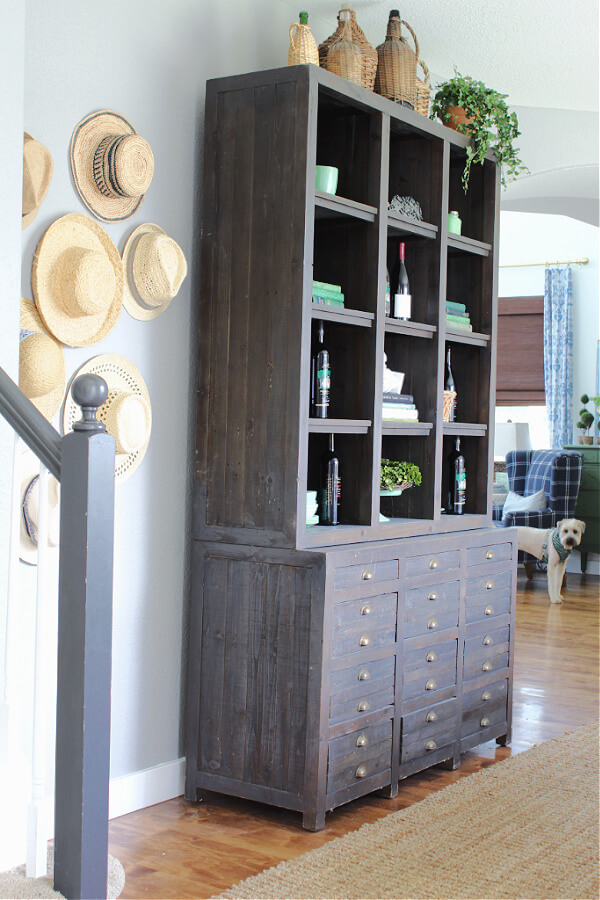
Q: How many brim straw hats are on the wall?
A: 7